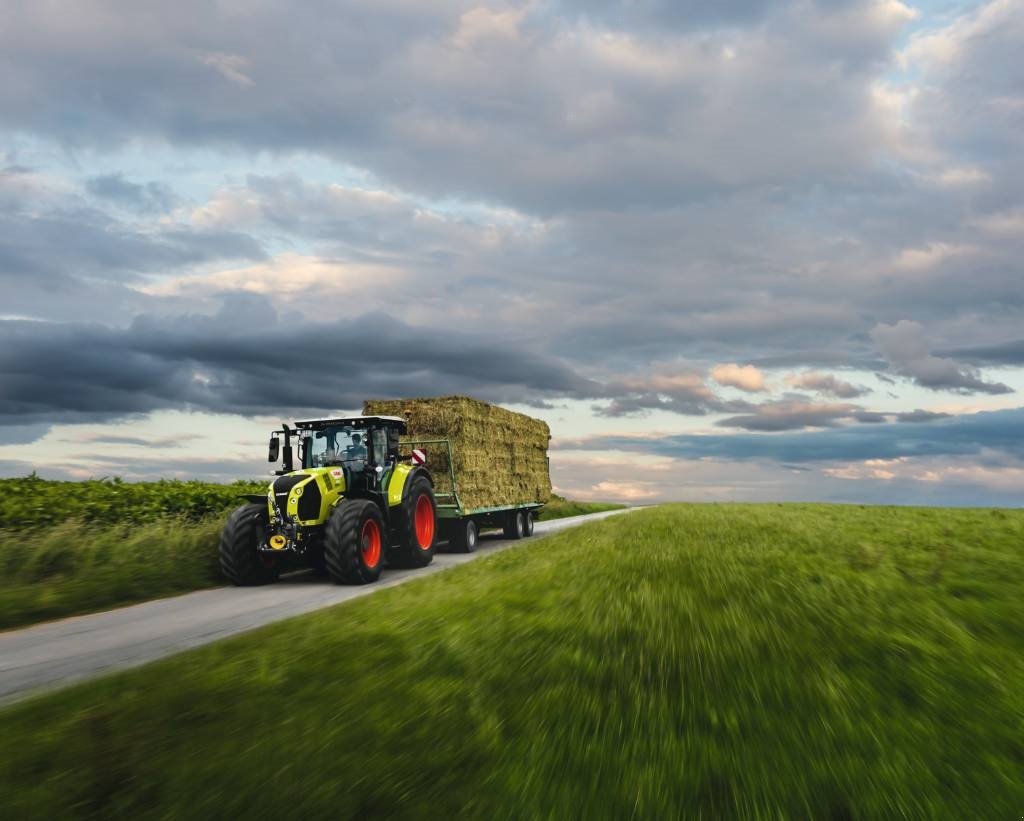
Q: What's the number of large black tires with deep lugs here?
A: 3